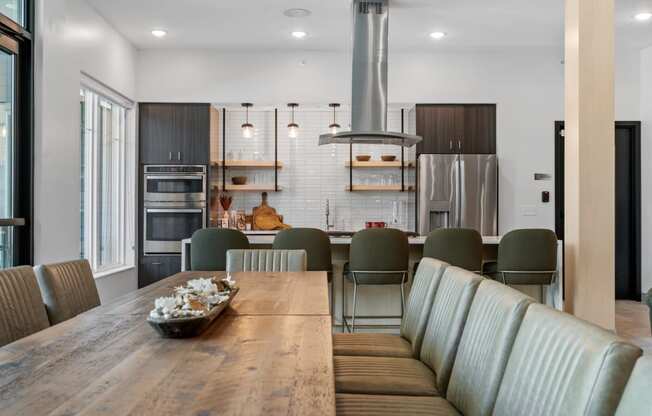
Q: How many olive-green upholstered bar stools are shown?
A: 5